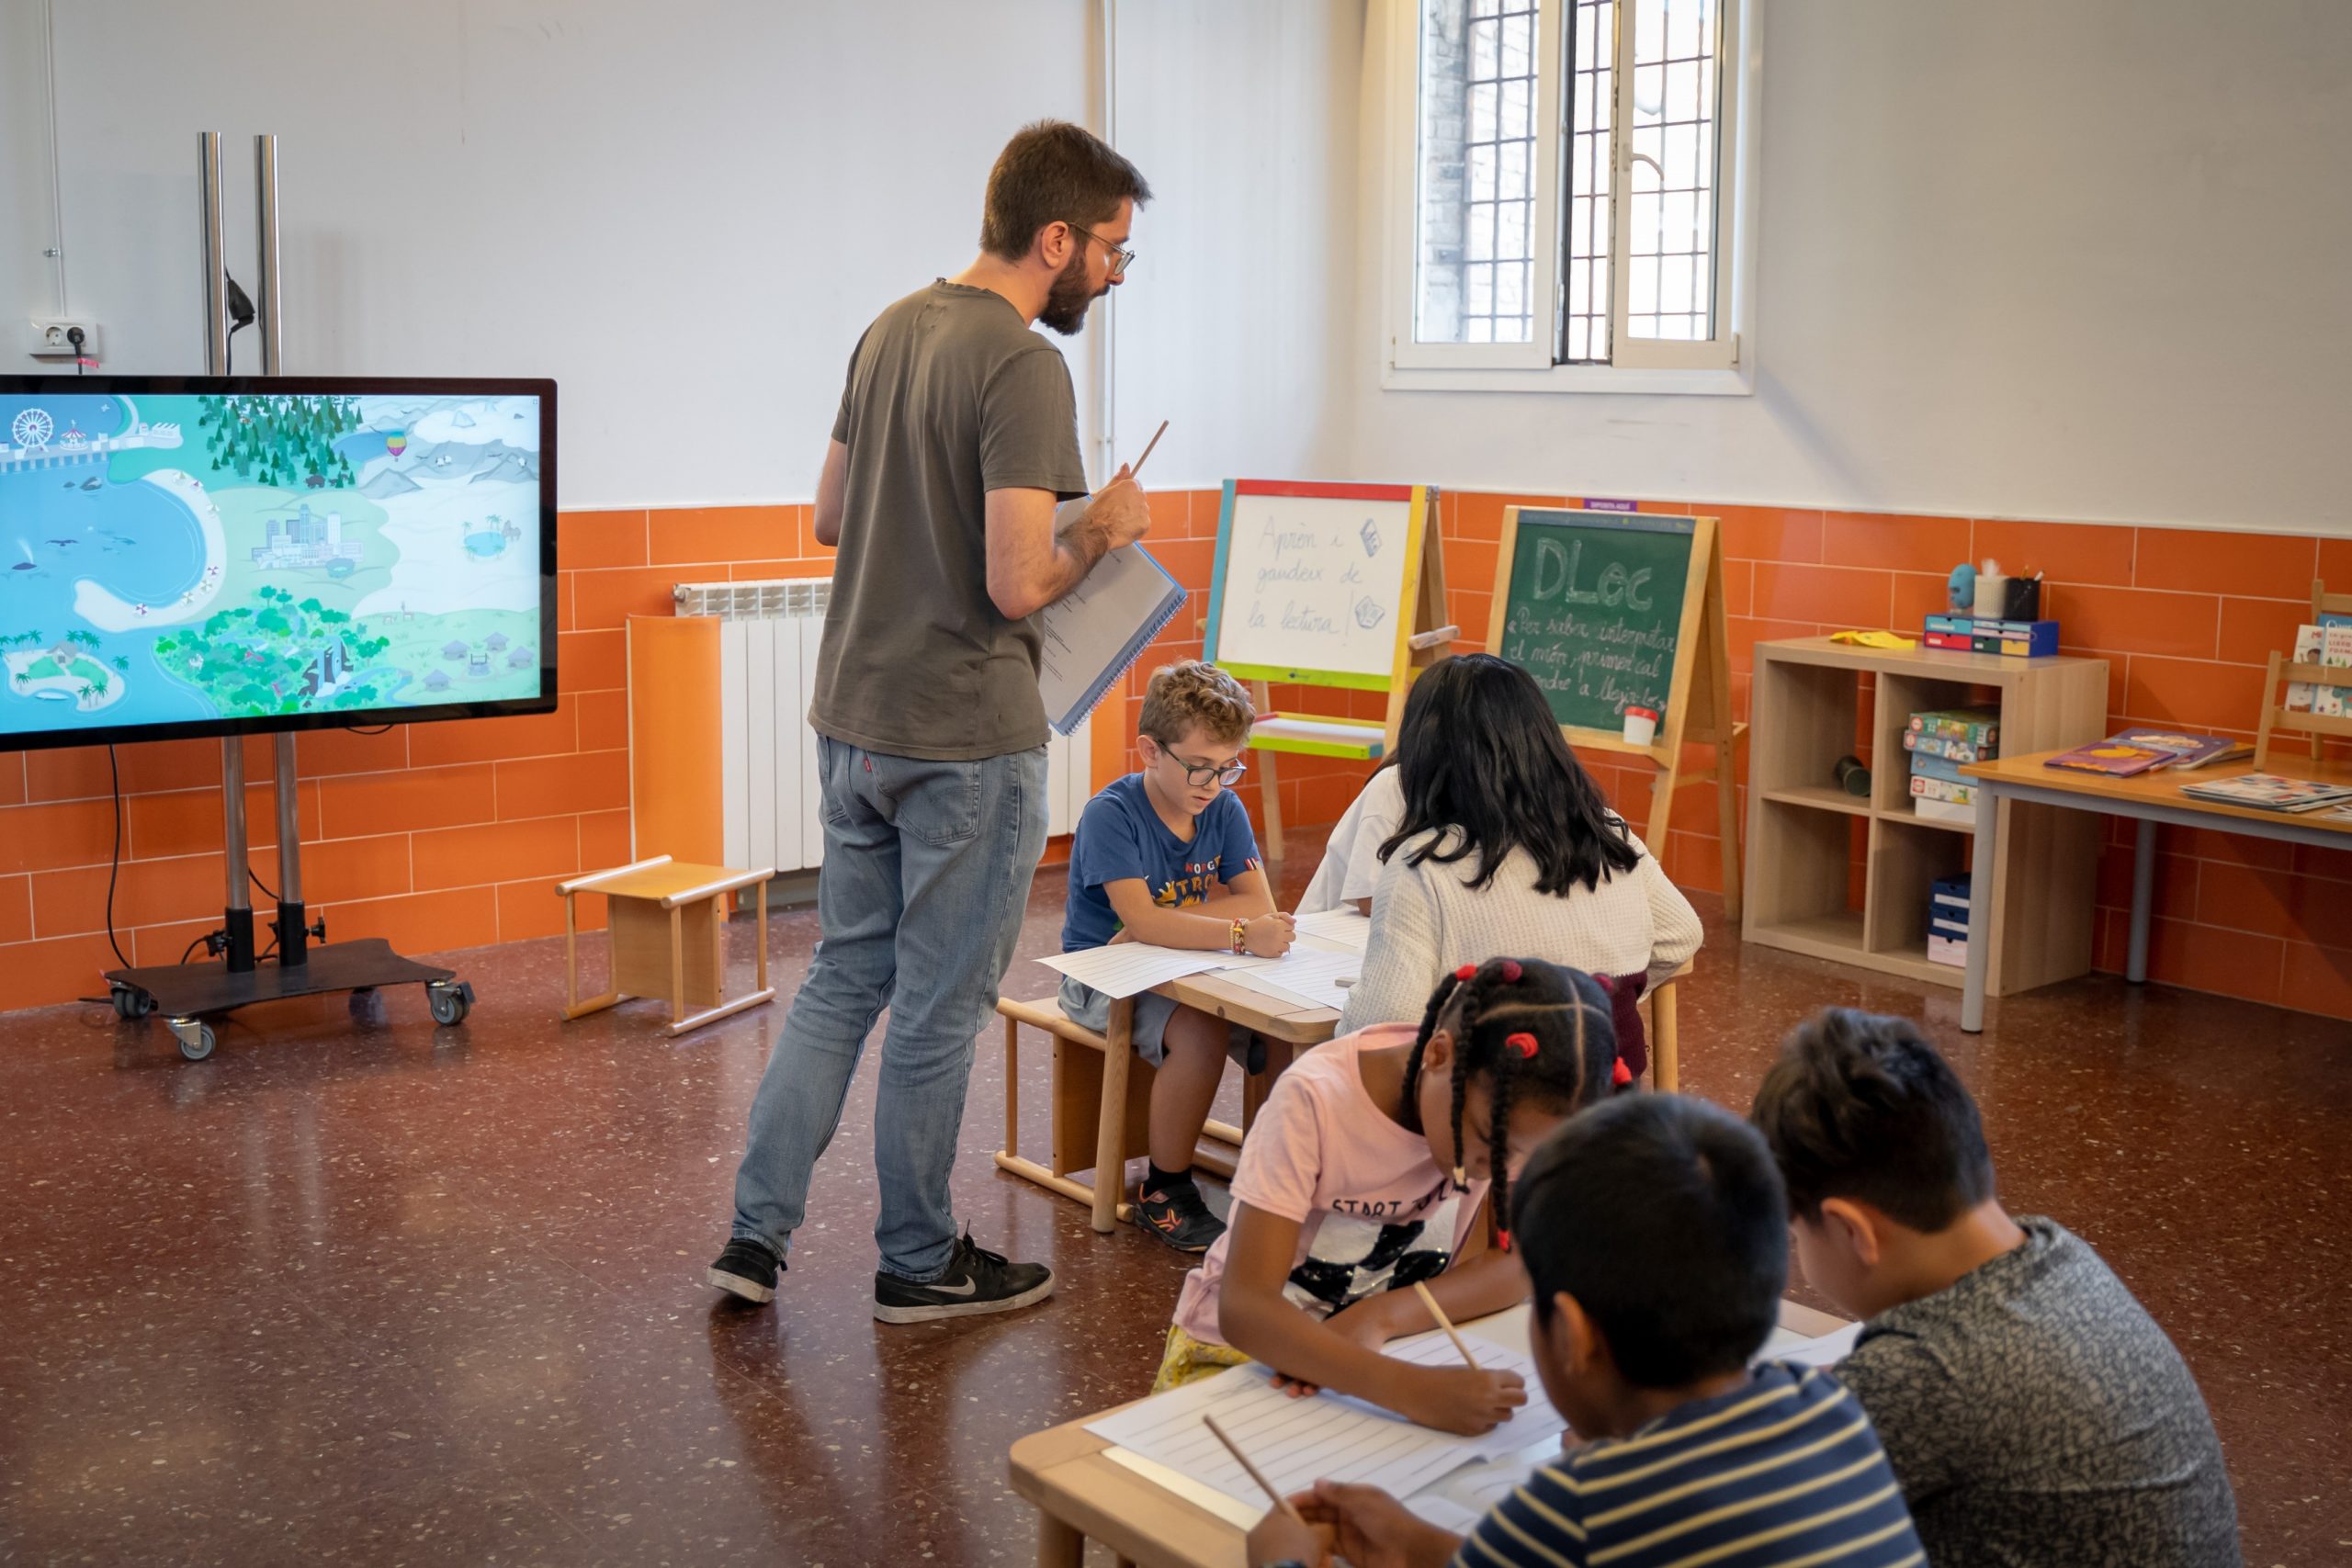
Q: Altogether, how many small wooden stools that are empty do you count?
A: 1